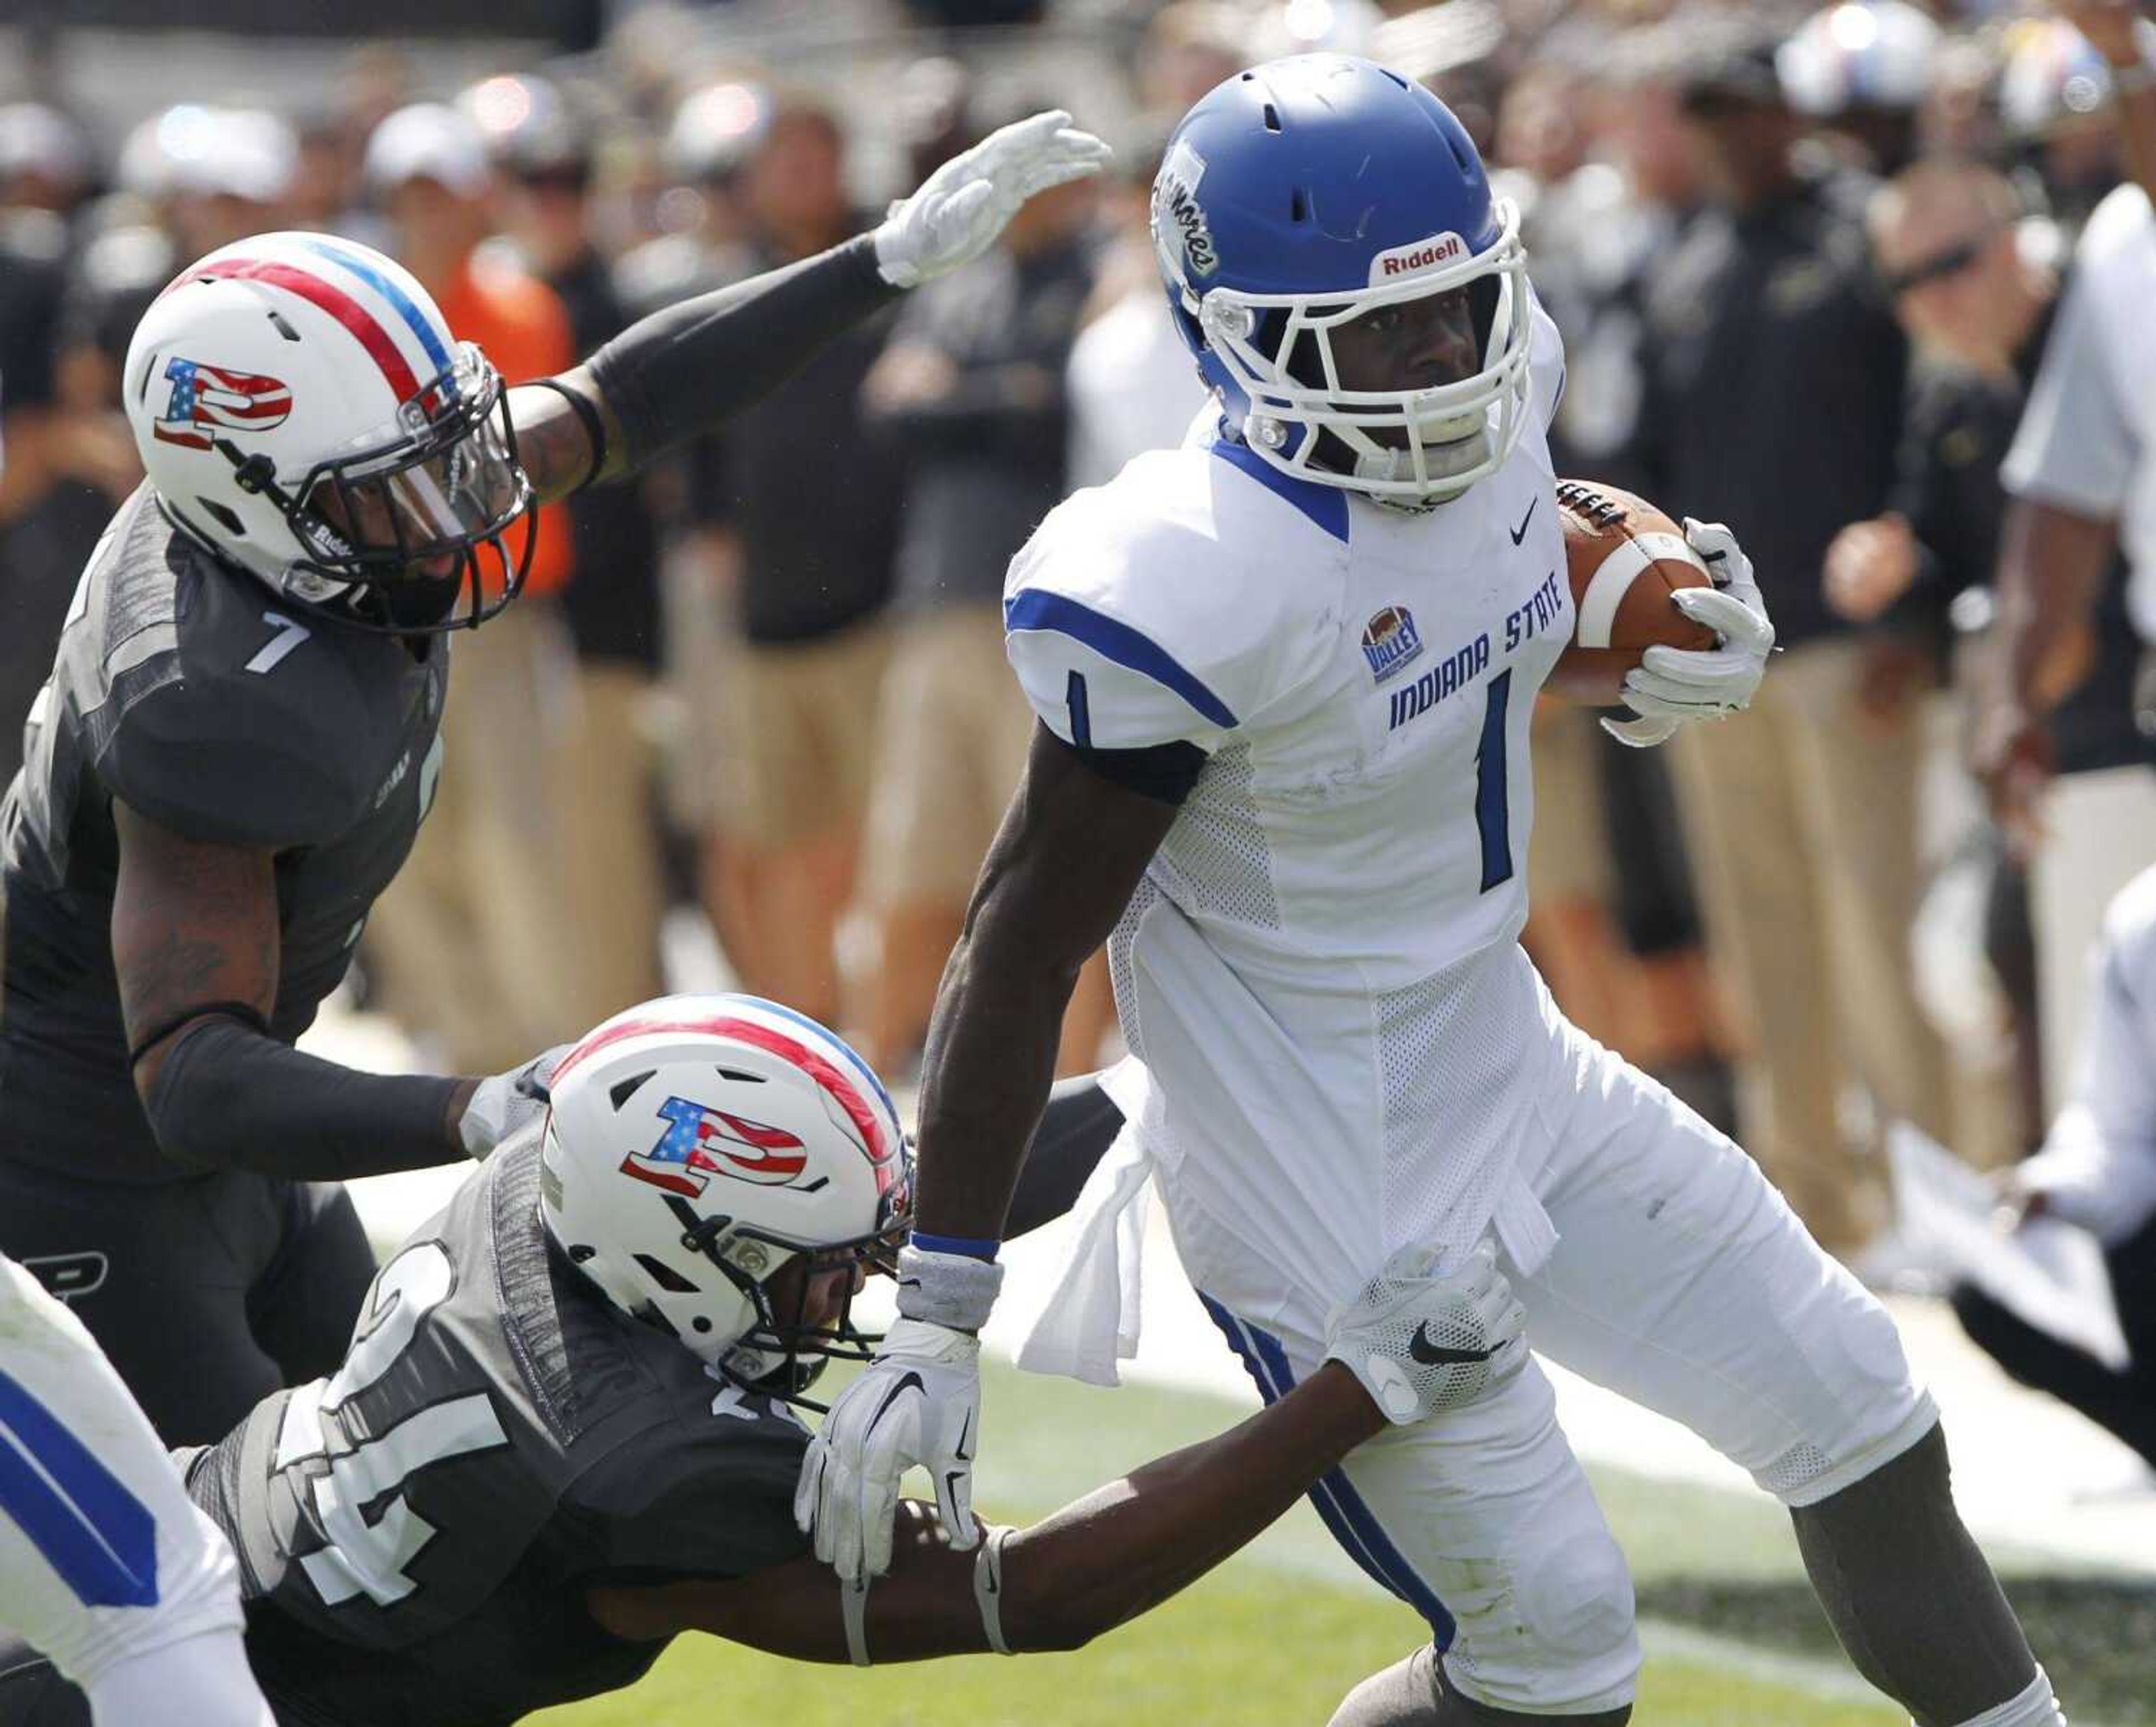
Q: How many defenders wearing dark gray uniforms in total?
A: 2